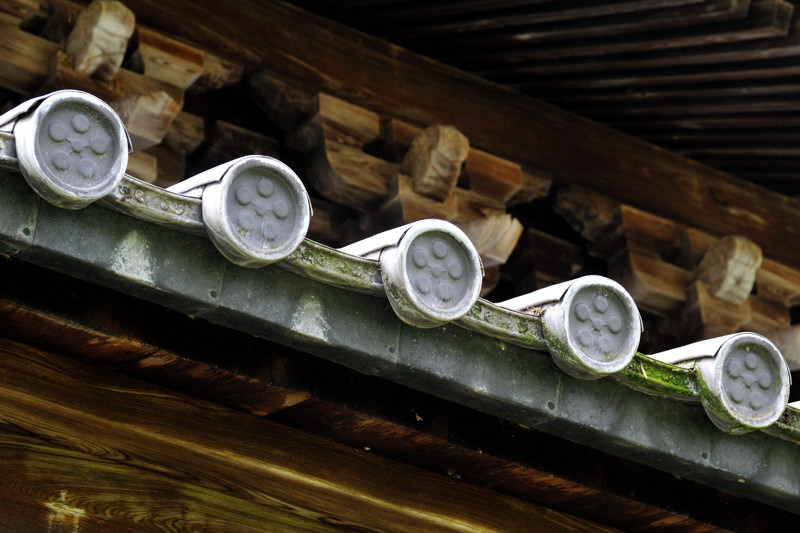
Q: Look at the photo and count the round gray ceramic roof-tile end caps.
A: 5